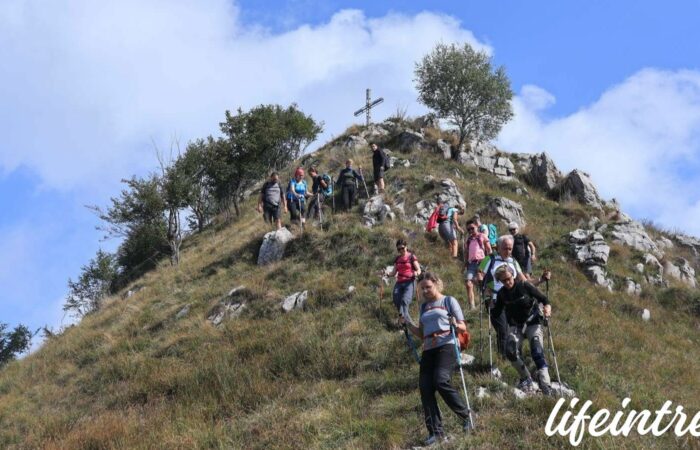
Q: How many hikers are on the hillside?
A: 13